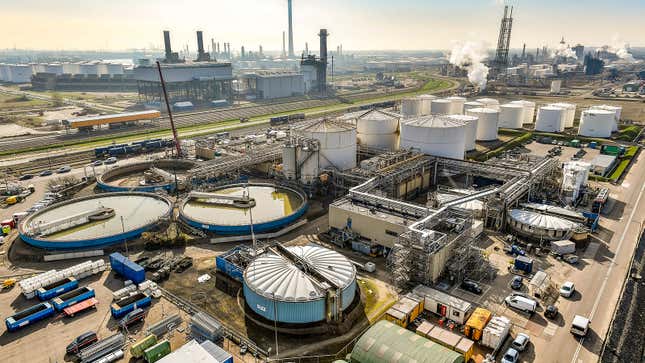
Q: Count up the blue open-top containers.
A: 4